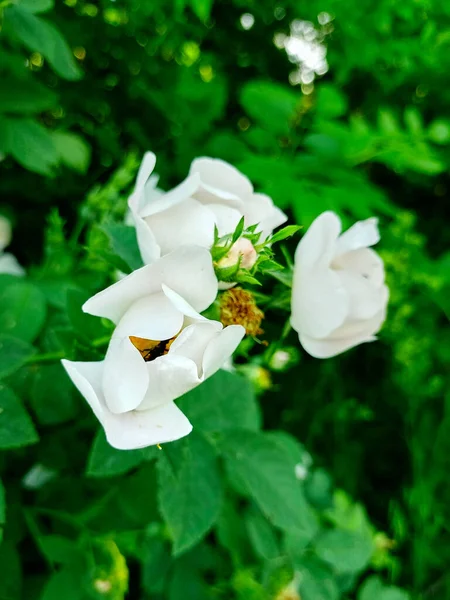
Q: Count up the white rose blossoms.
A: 3